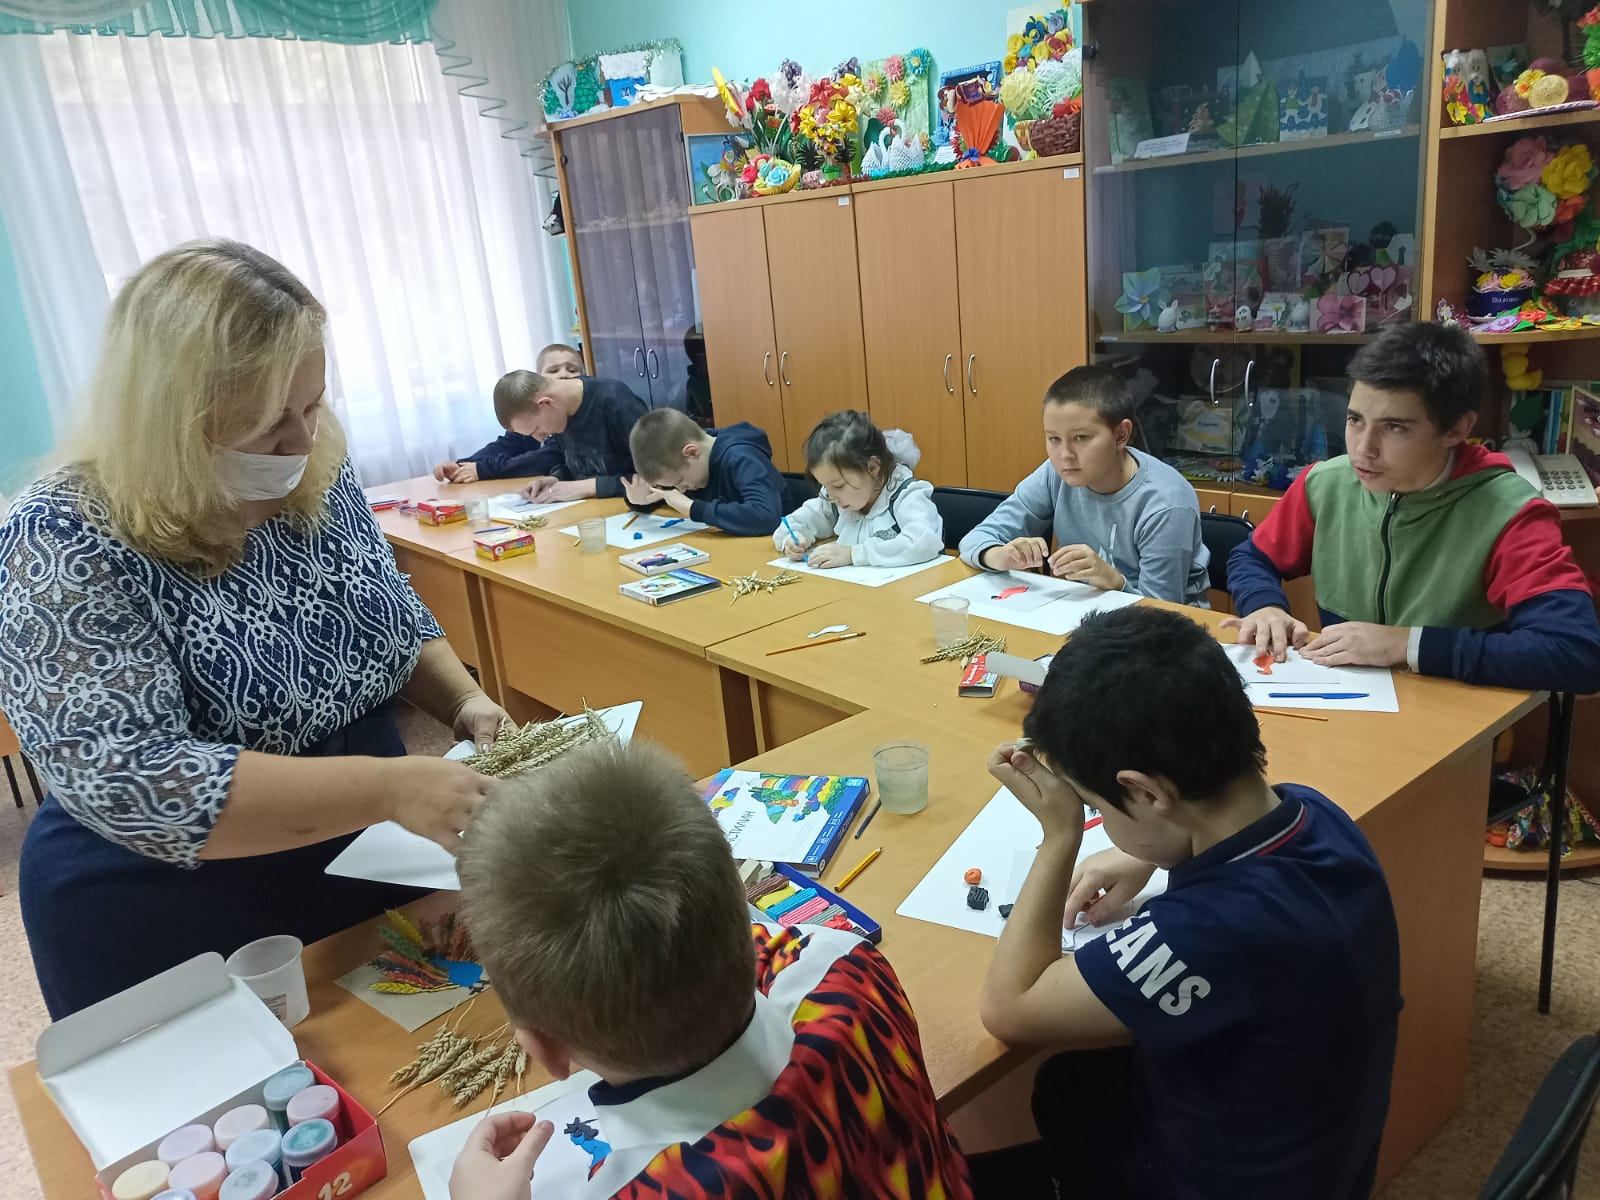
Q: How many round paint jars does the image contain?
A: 10